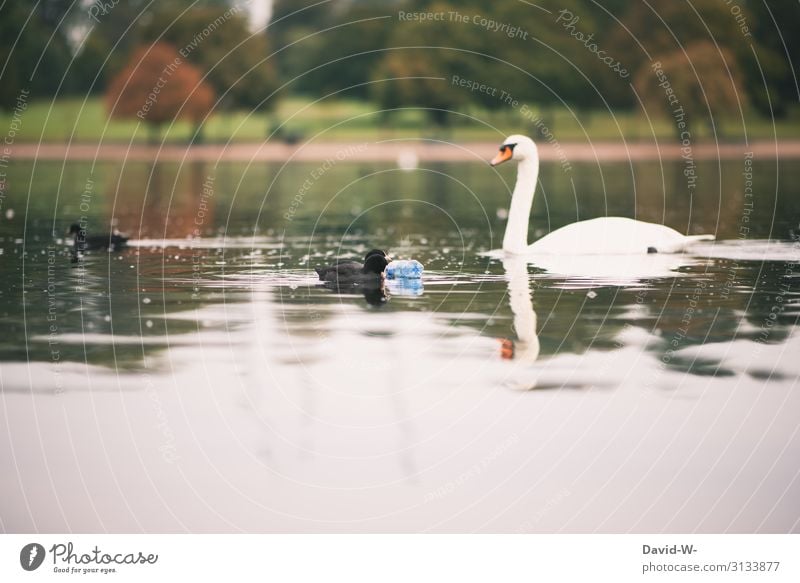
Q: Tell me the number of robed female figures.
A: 0